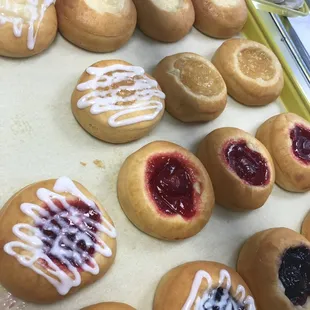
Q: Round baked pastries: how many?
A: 15